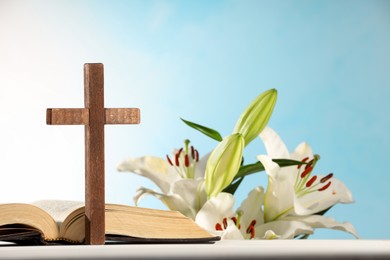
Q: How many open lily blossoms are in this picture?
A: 3